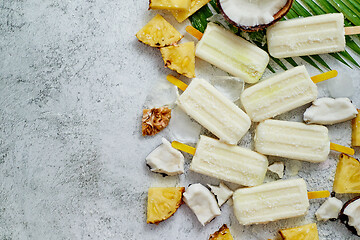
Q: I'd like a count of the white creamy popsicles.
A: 7